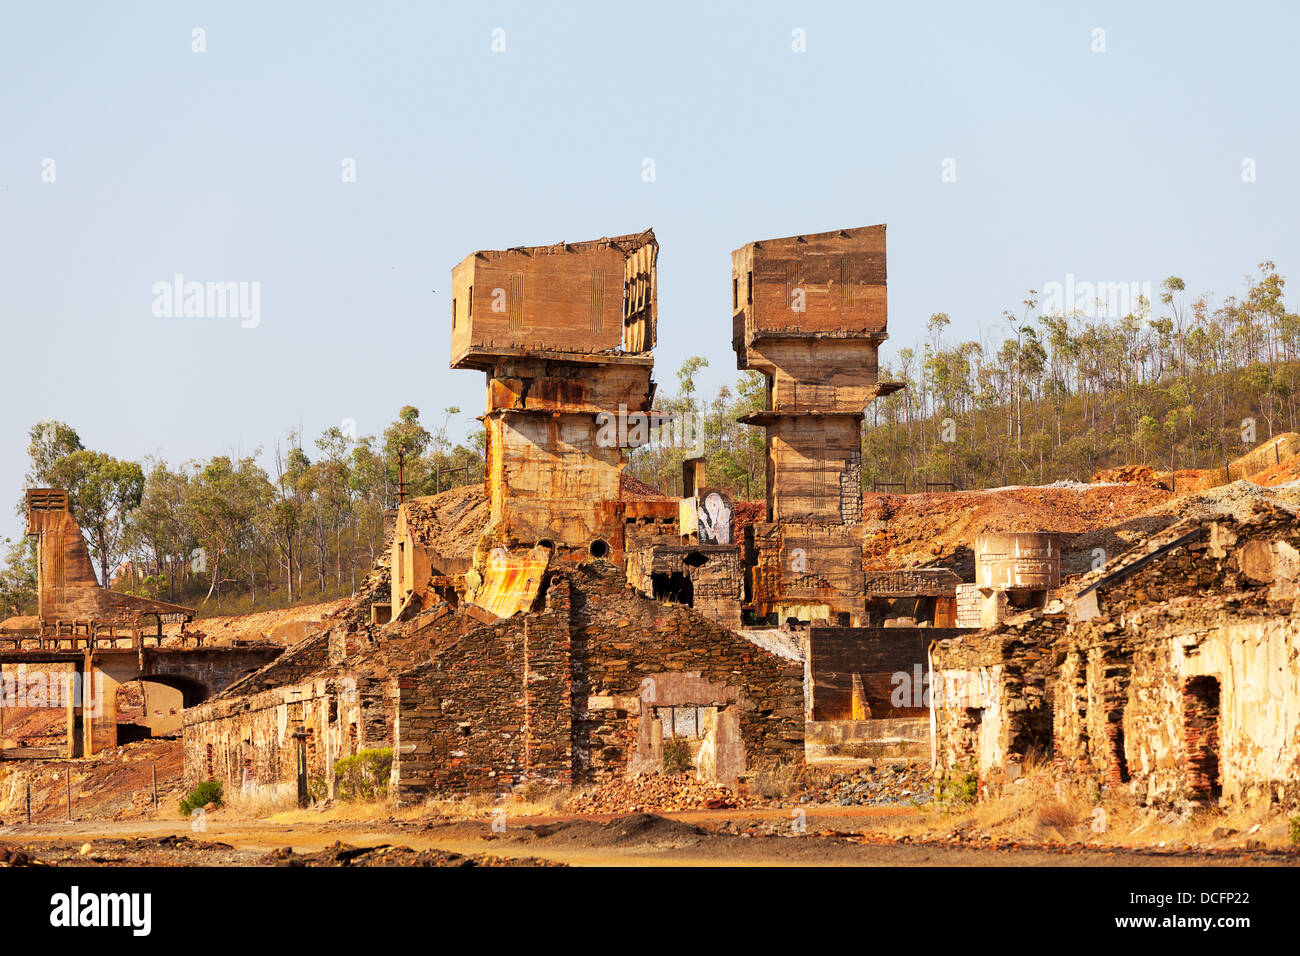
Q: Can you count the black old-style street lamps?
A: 0